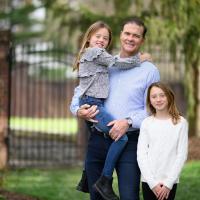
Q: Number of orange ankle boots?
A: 0